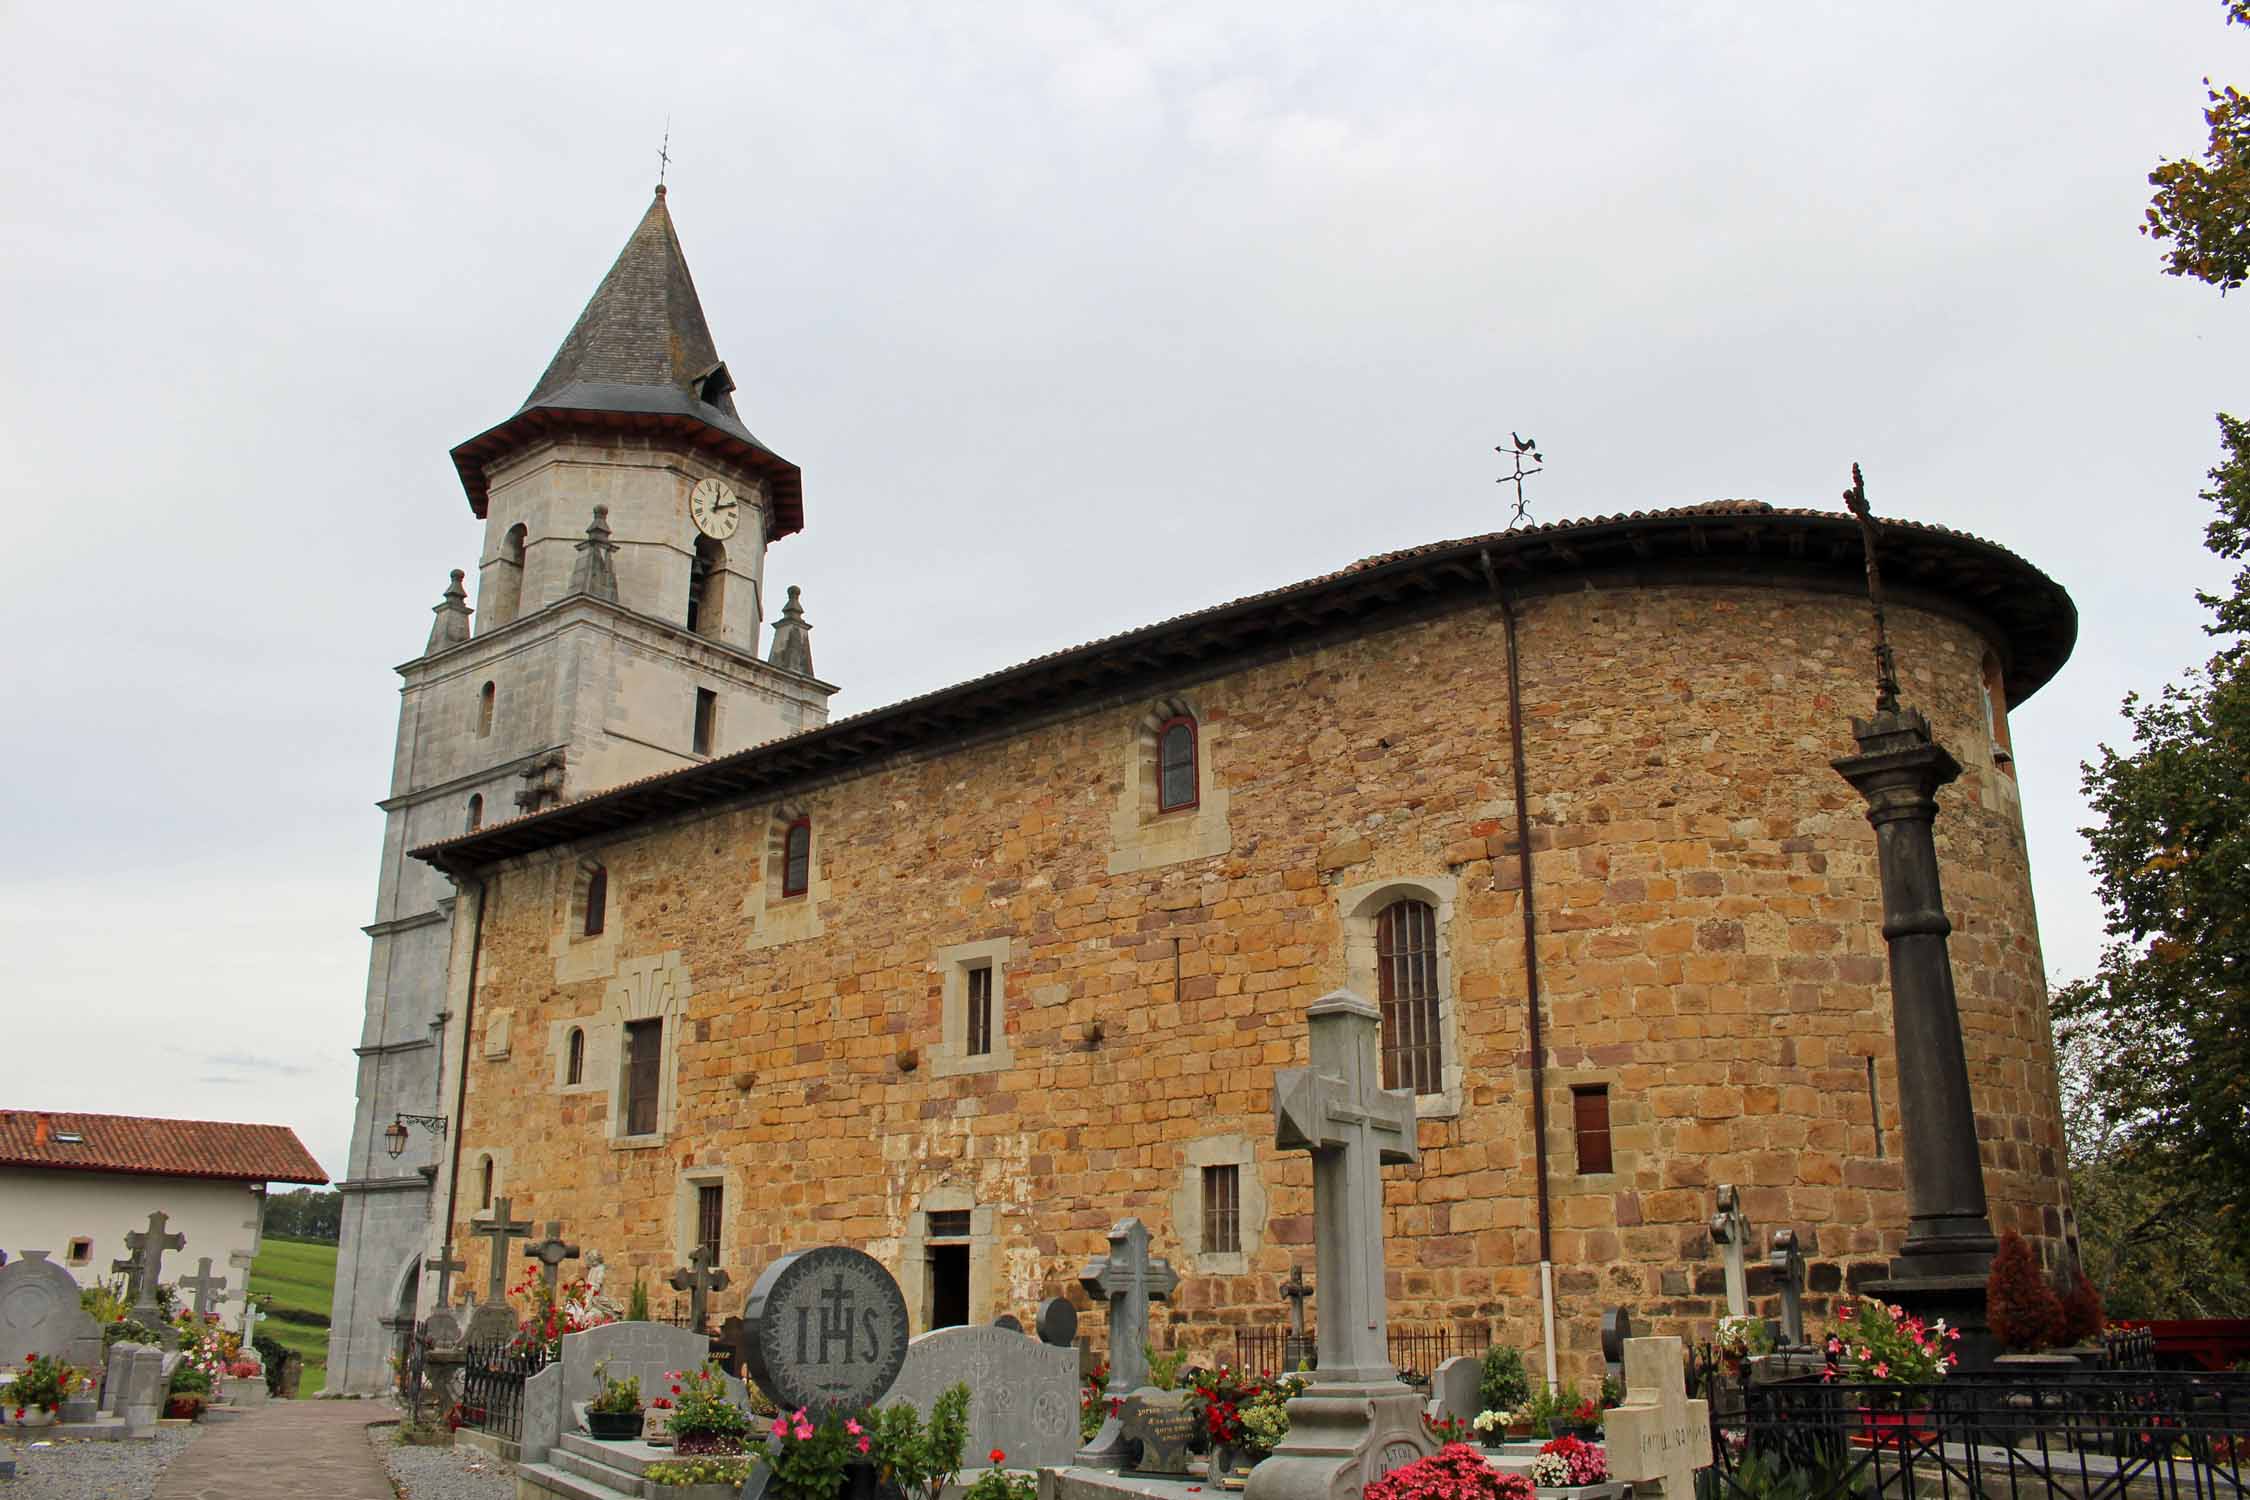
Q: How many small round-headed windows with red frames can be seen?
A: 3